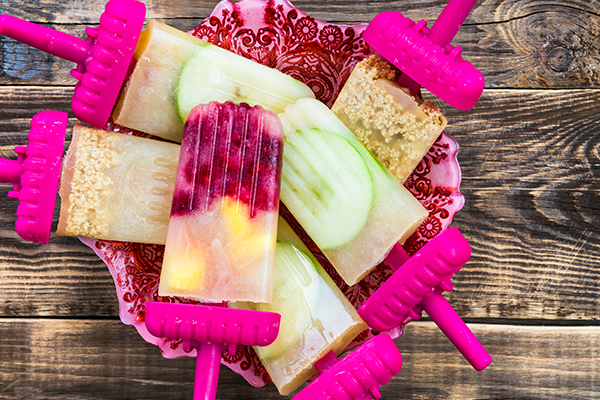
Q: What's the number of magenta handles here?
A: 6